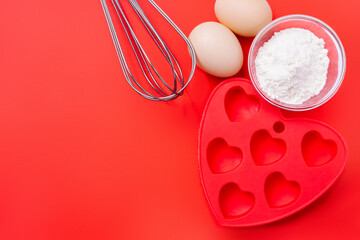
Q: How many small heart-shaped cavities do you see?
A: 6